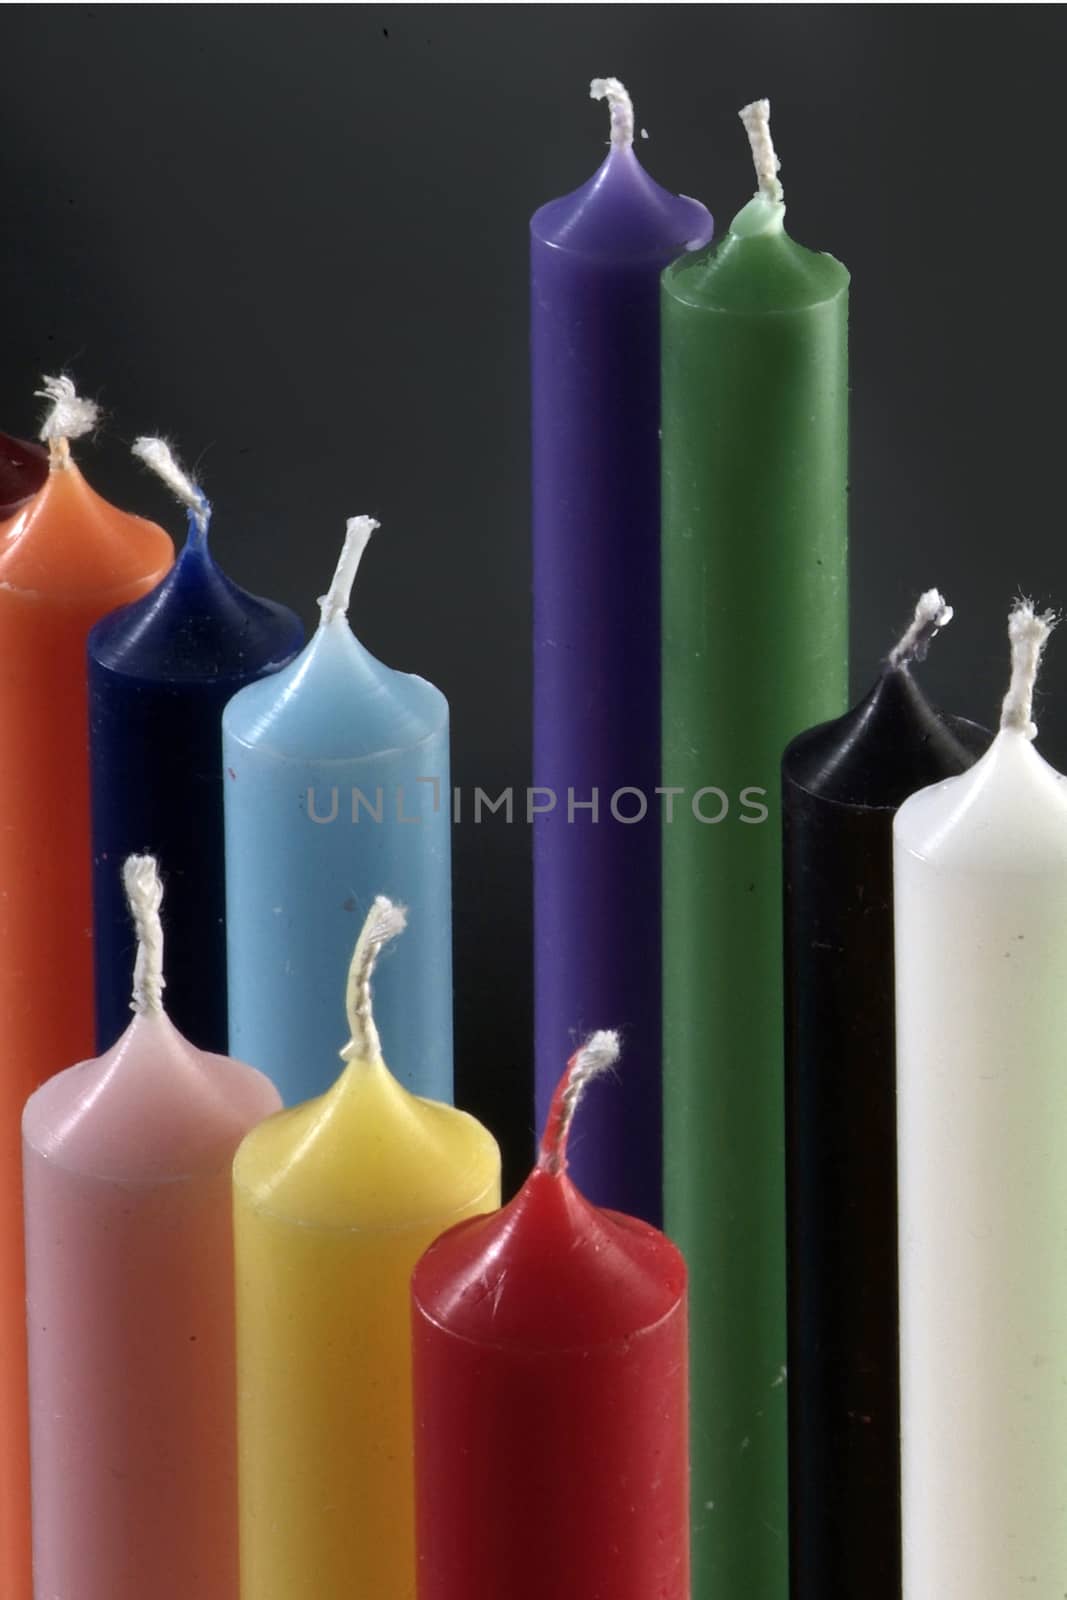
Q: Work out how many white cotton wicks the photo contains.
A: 10